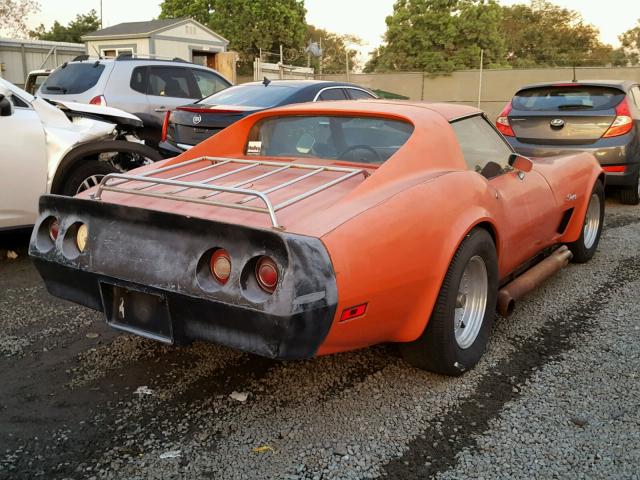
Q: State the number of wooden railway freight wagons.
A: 0